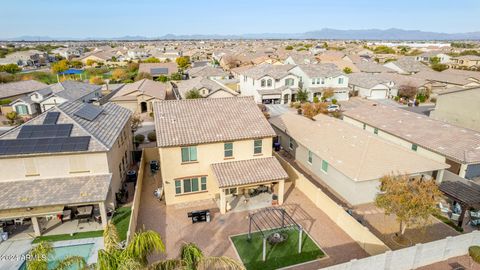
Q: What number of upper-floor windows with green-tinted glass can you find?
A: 3